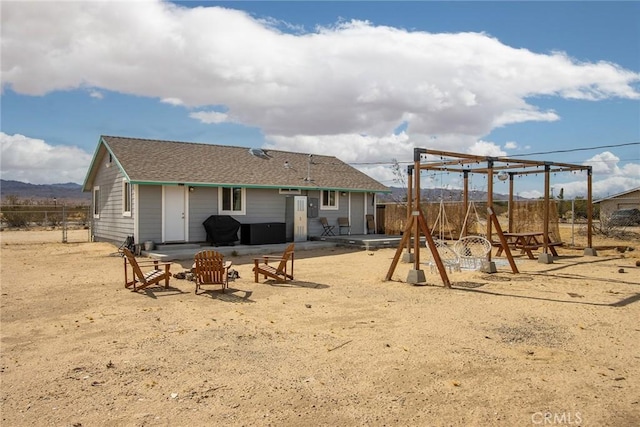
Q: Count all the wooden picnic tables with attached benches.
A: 1